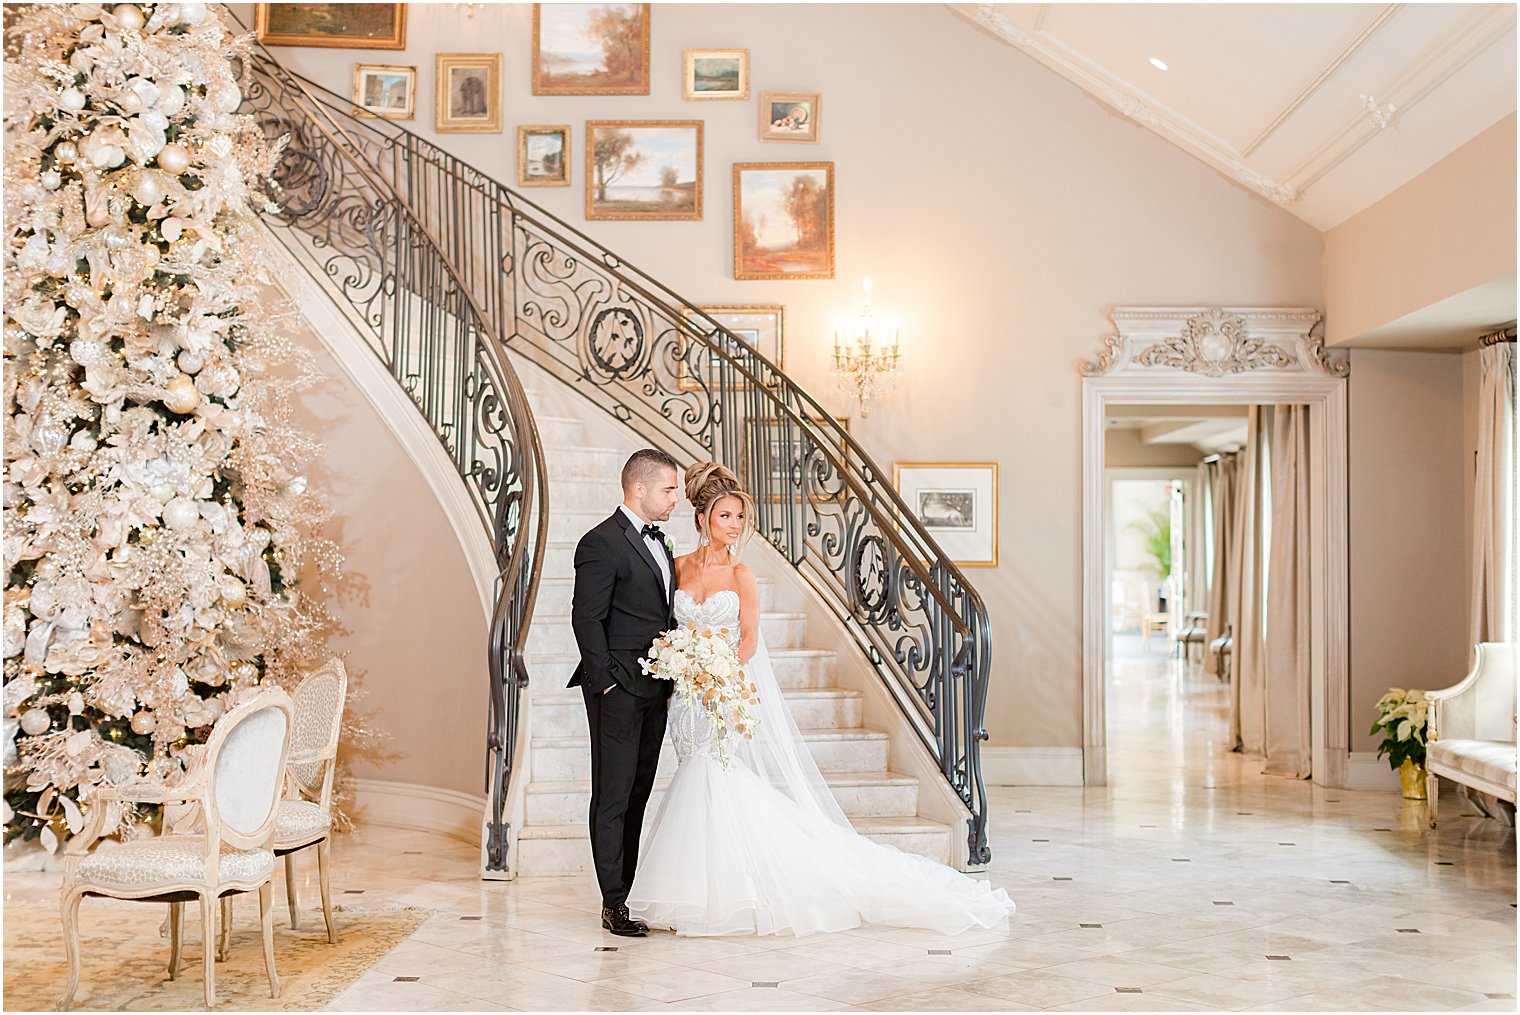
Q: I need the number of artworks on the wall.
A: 12